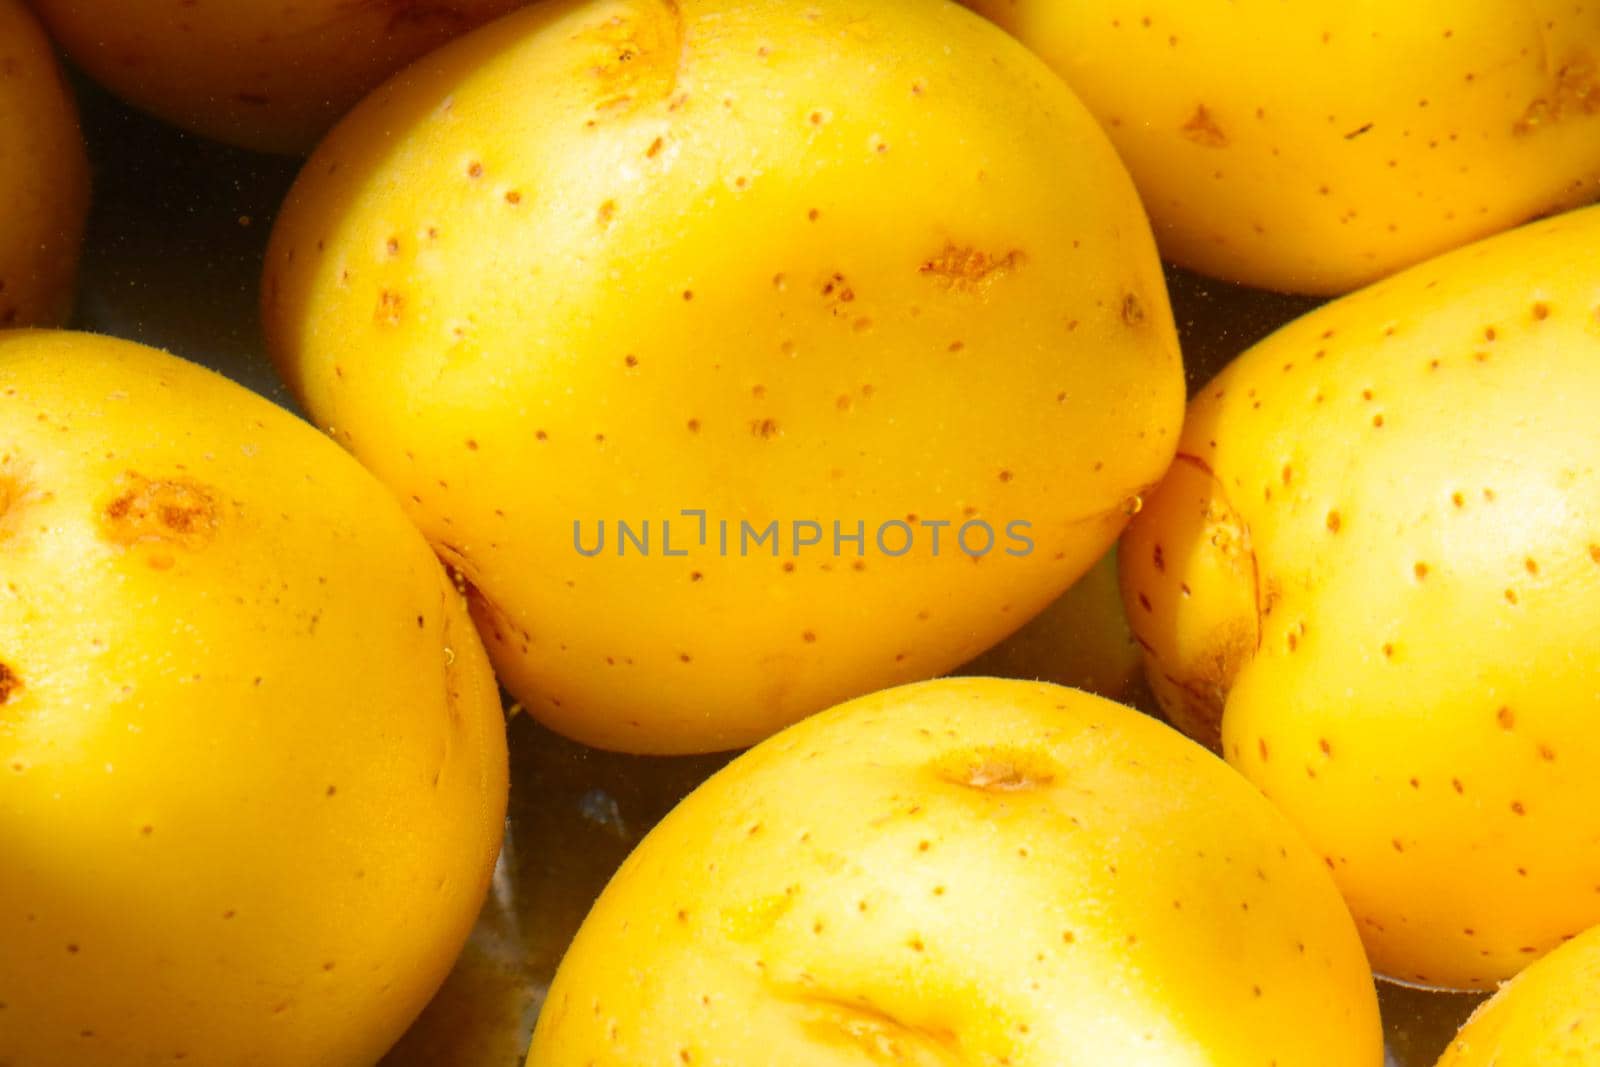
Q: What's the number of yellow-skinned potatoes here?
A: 8